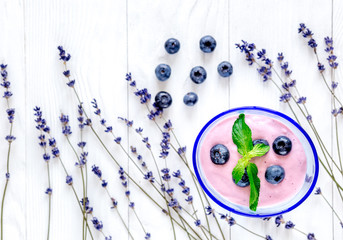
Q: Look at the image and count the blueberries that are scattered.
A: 7